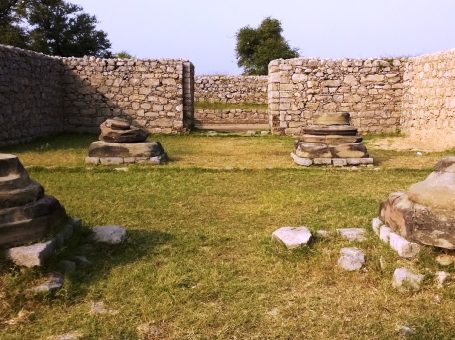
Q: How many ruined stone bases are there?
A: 4